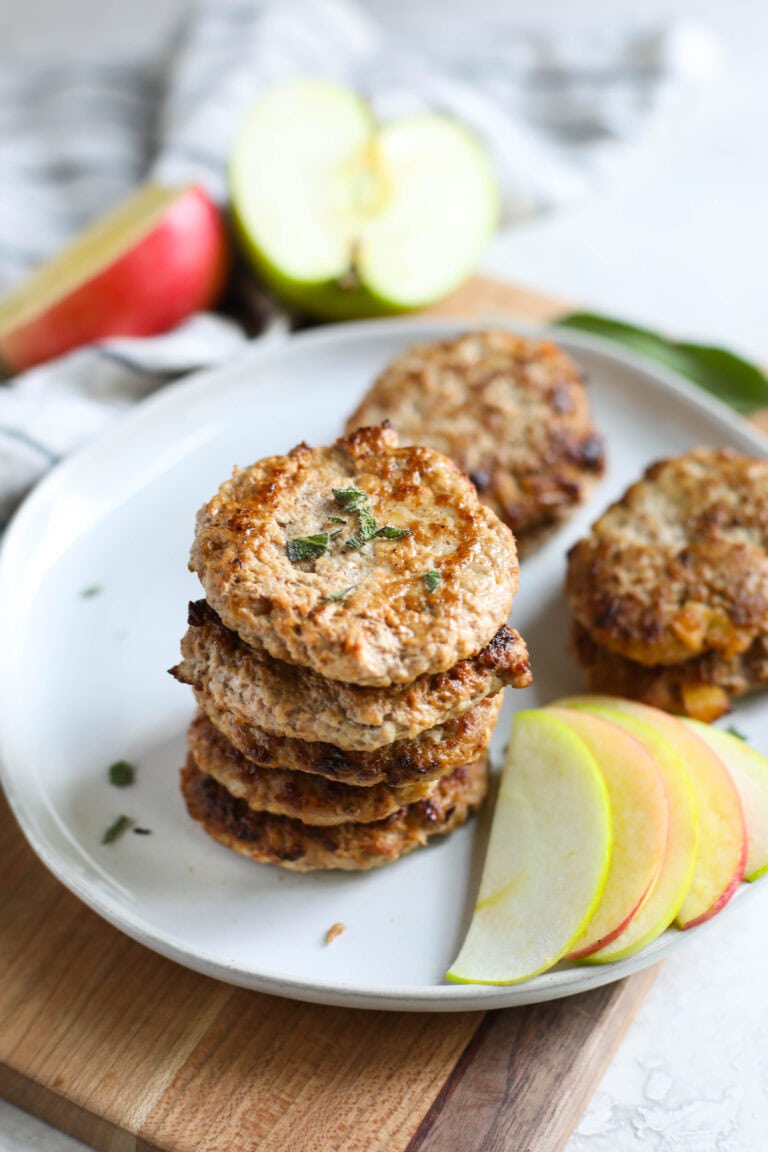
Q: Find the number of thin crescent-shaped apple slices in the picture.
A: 5